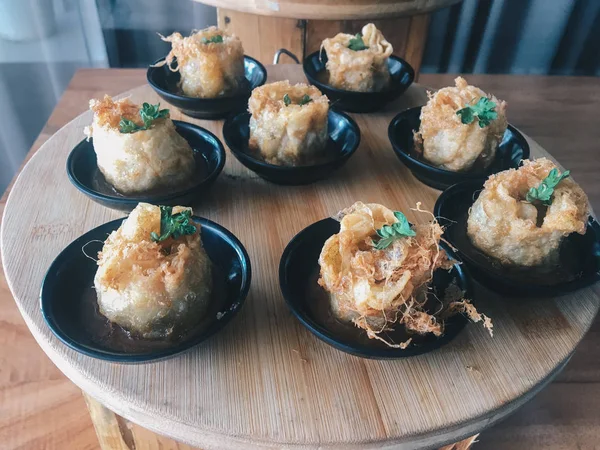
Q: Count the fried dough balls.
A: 8